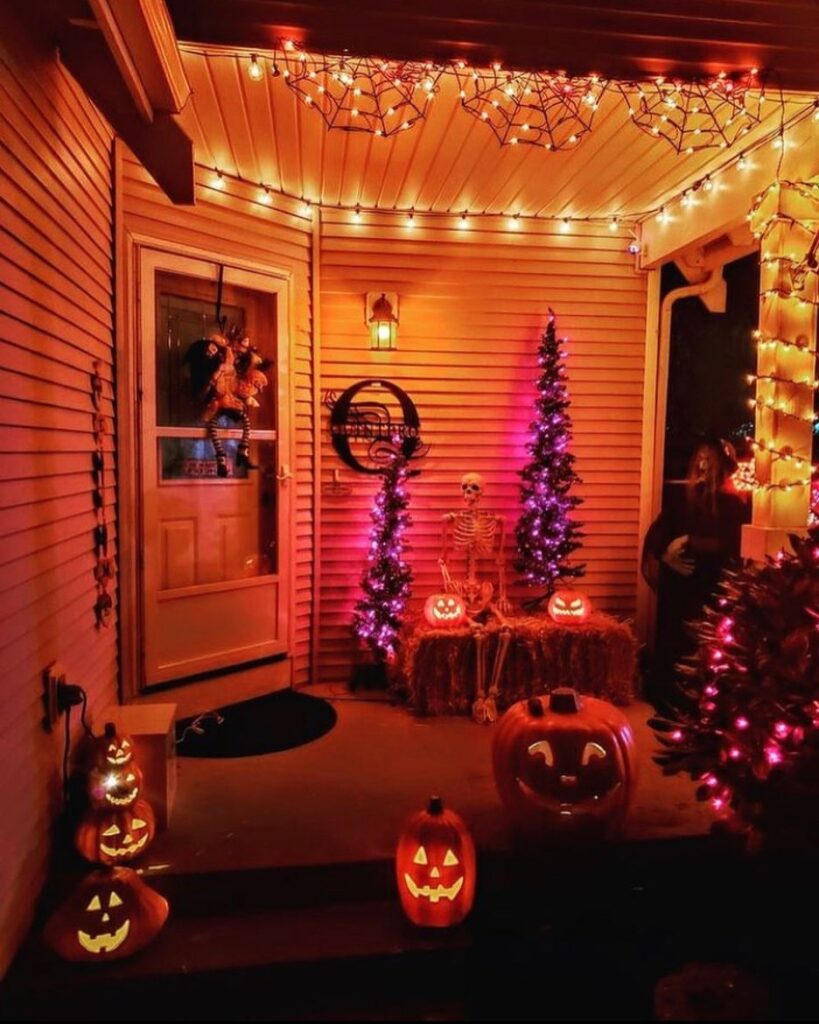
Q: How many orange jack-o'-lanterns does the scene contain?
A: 8